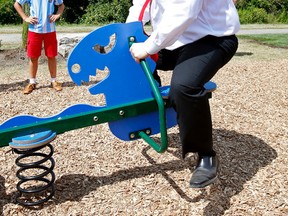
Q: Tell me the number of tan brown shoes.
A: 2